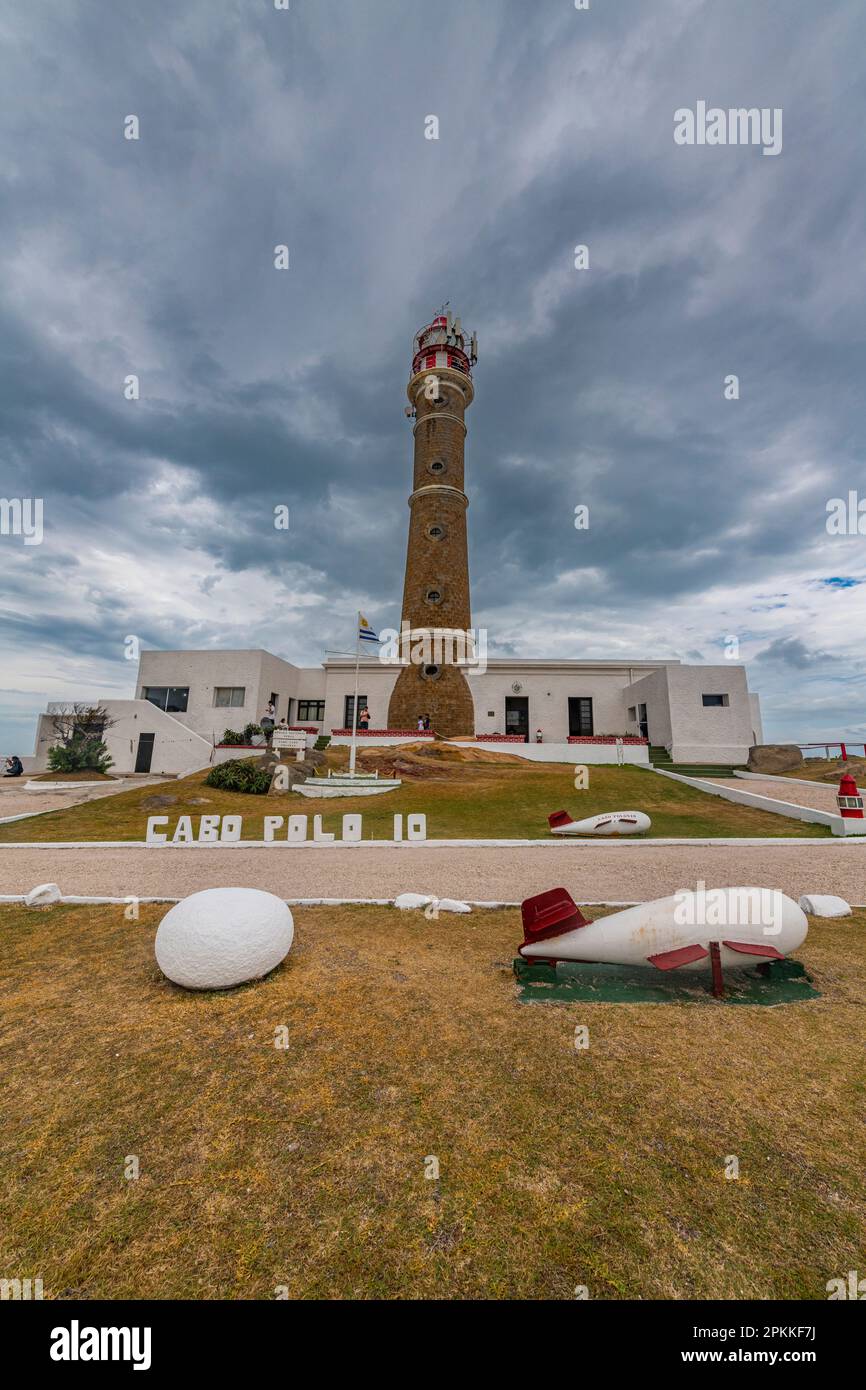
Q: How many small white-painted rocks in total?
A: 4